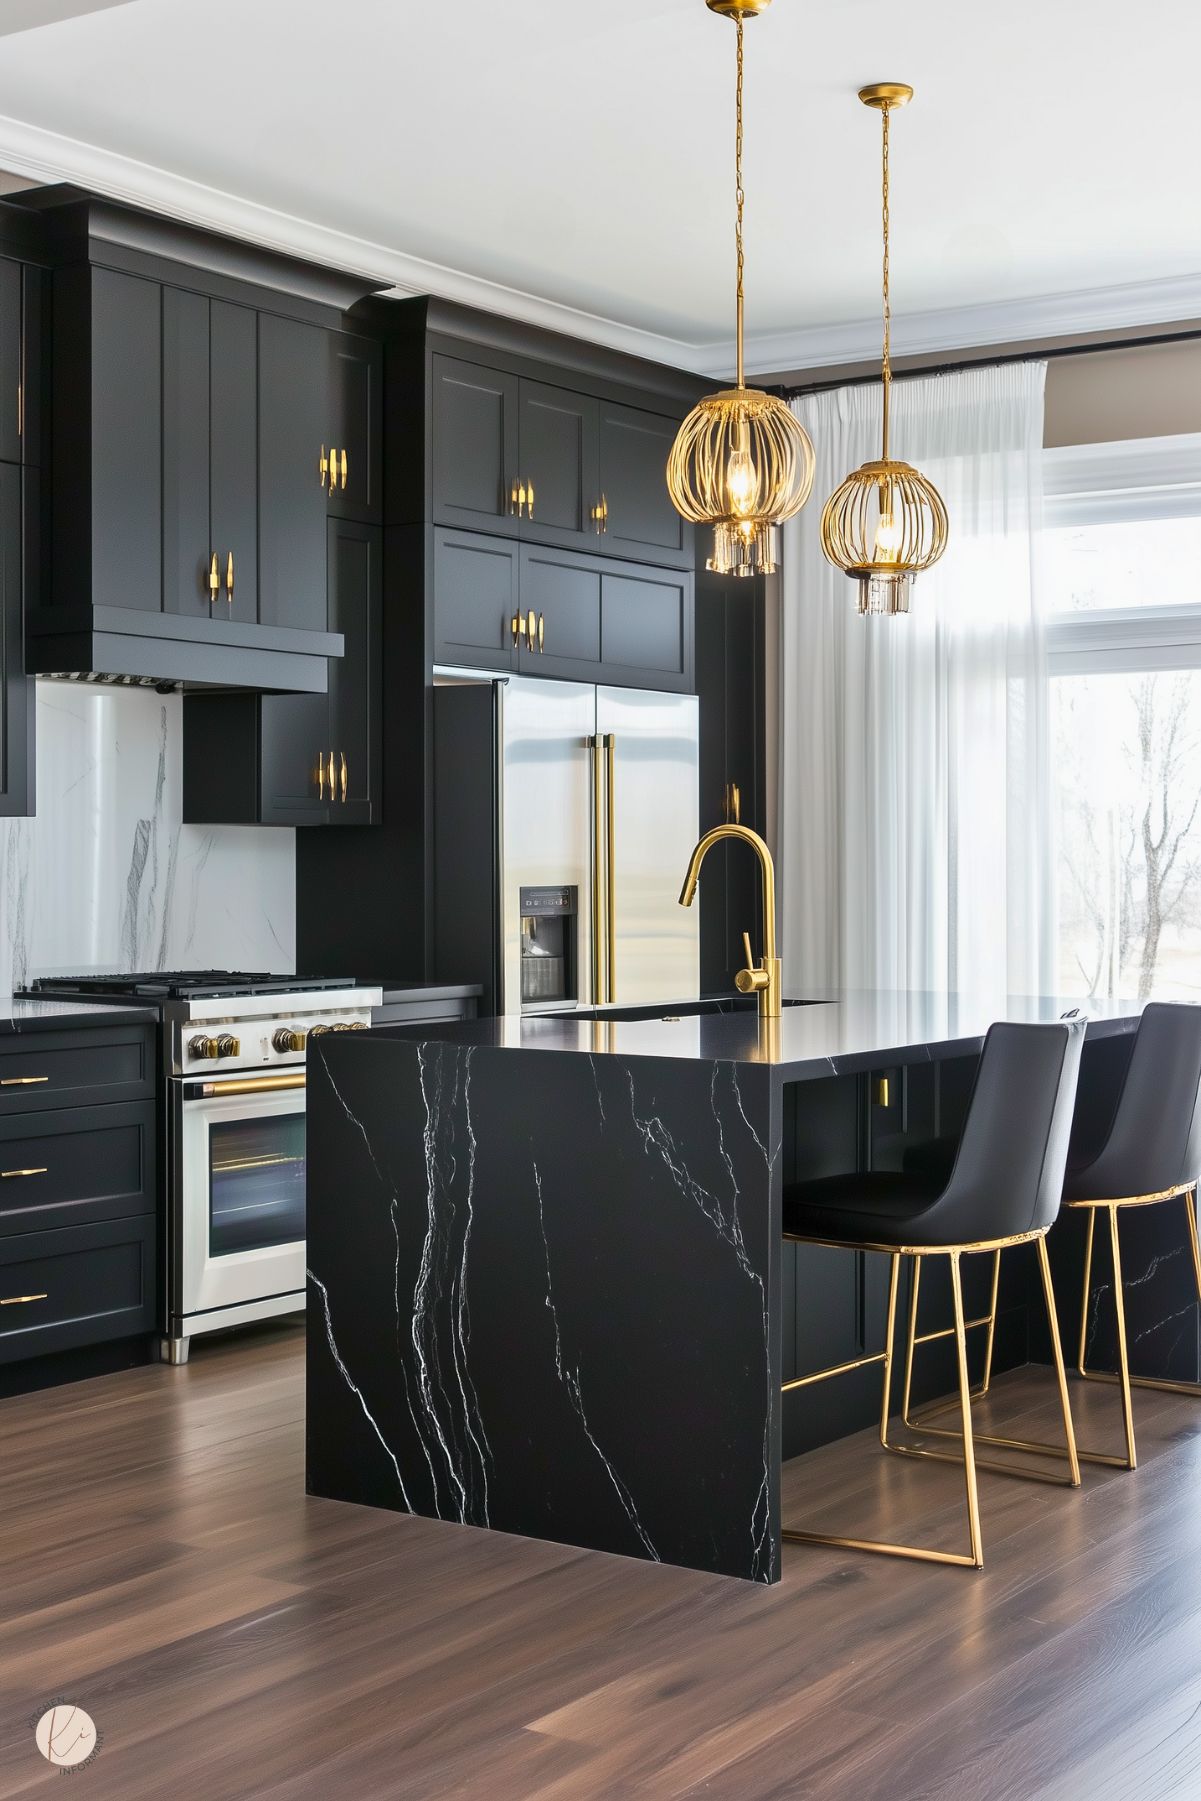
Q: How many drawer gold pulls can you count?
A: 3